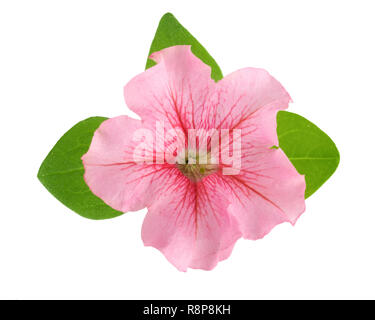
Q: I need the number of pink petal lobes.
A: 5